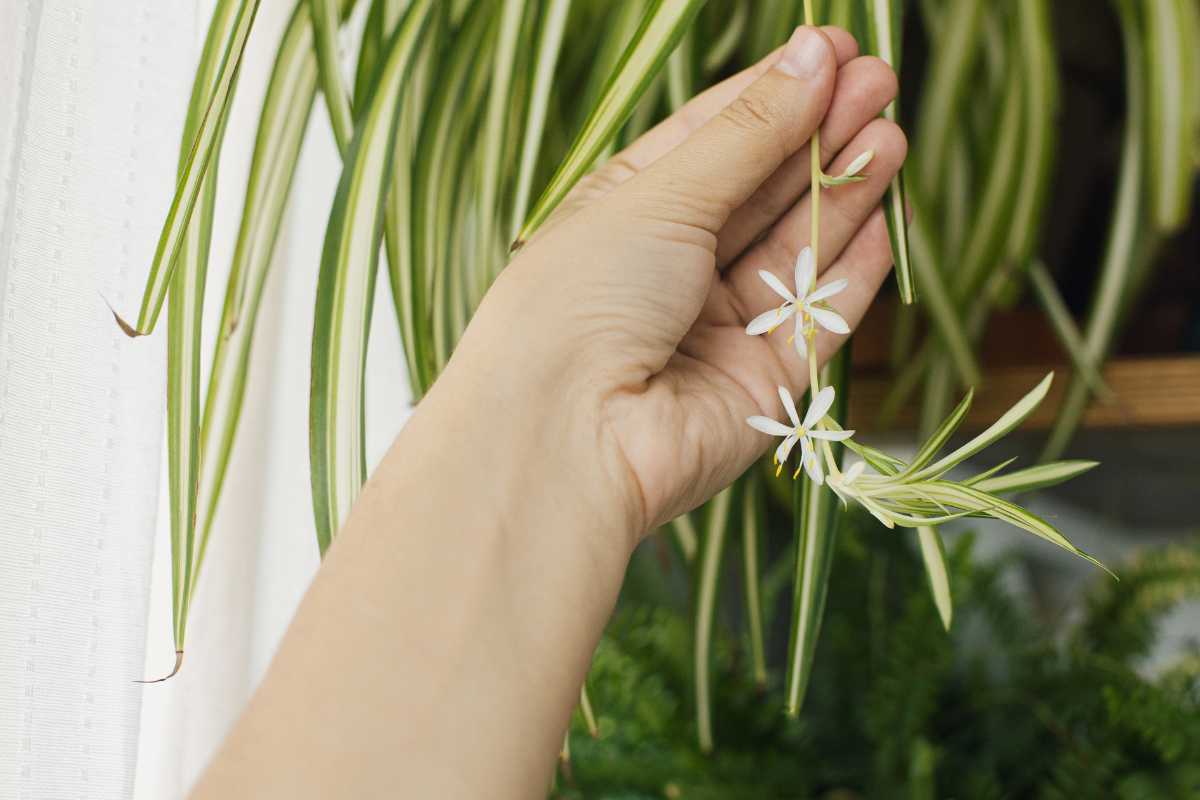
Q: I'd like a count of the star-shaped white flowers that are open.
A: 2